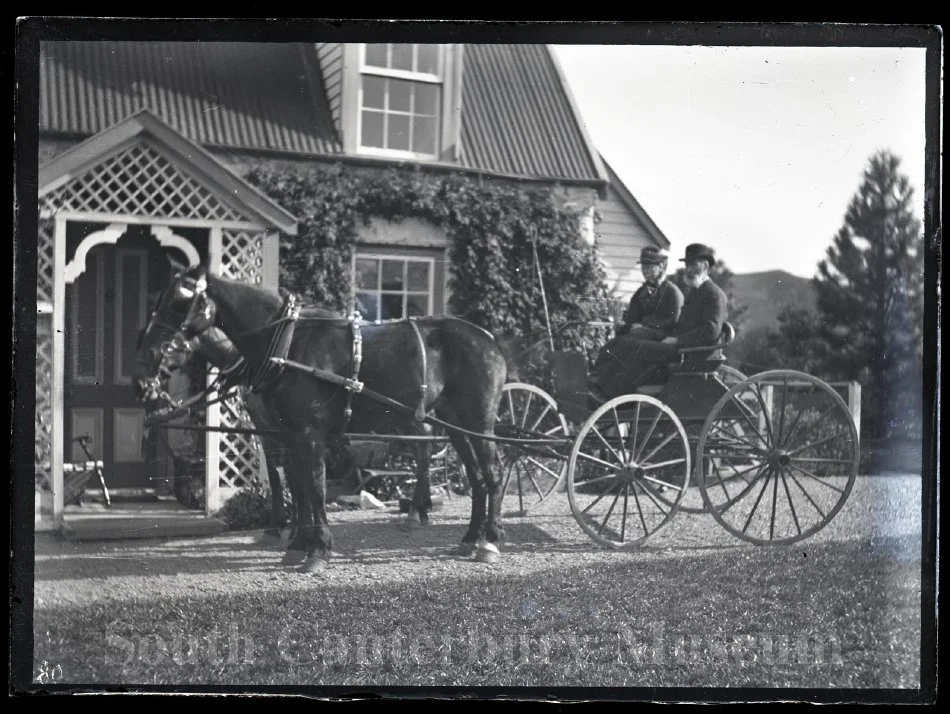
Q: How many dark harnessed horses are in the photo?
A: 2